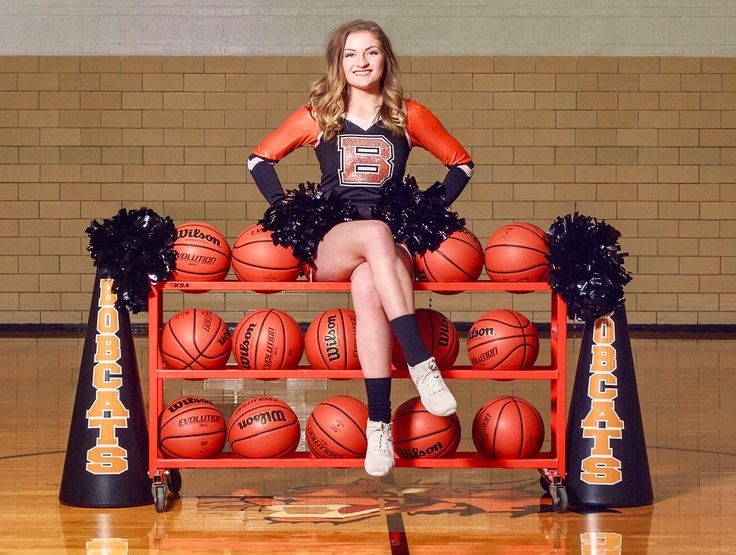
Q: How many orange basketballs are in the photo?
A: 14